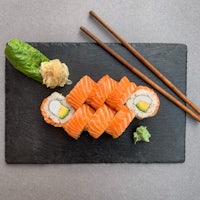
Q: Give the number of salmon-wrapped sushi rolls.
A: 8